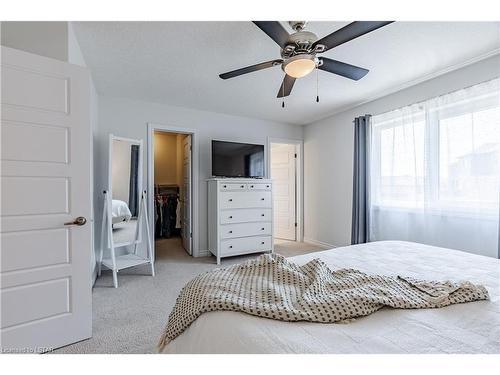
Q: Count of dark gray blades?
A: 5